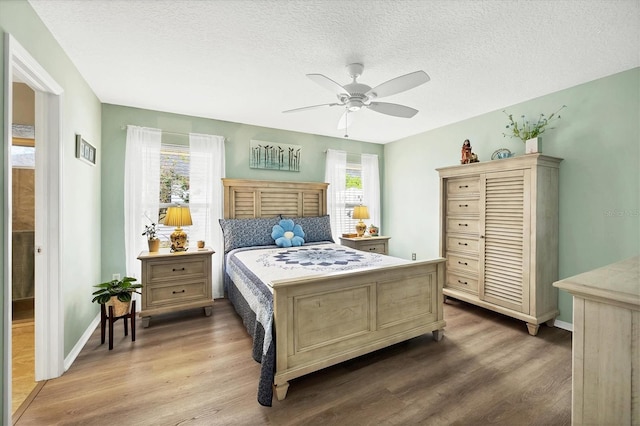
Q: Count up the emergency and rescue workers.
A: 0